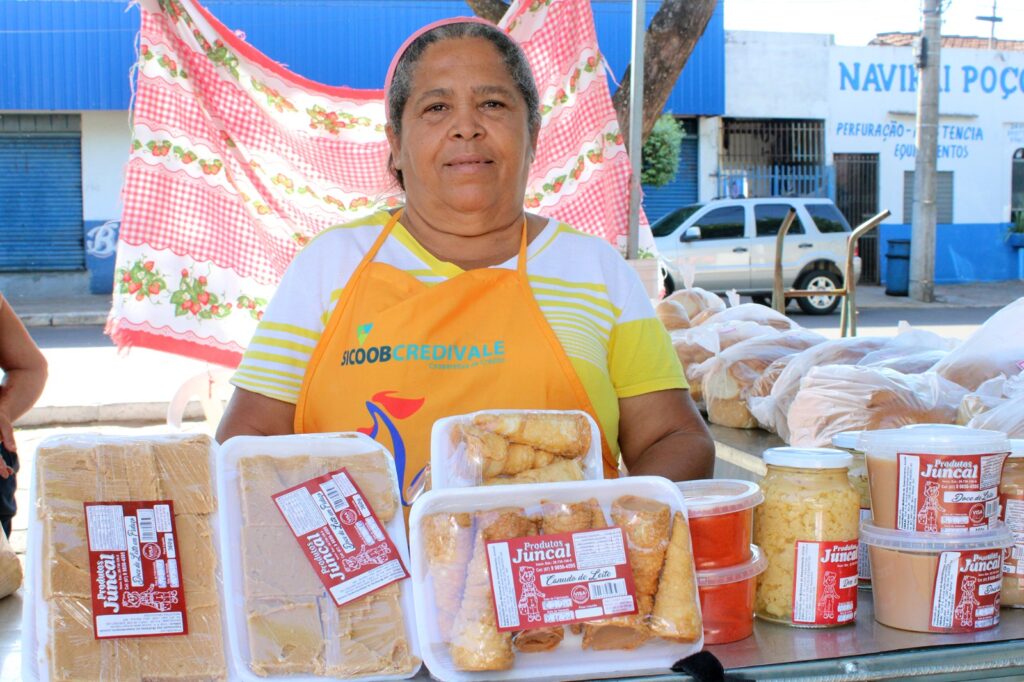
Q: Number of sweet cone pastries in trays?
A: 11